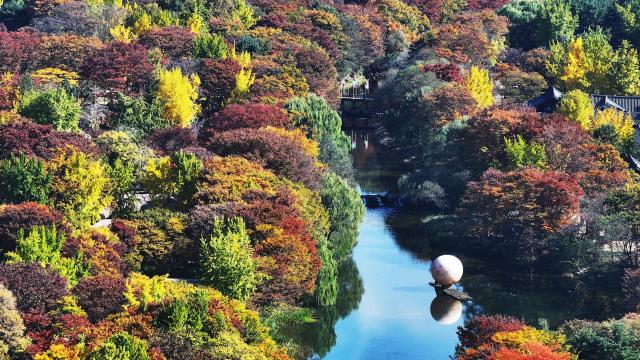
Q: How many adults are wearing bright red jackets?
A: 0